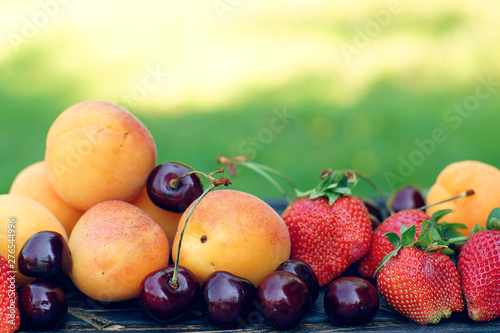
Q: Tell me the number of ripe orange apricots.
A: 7